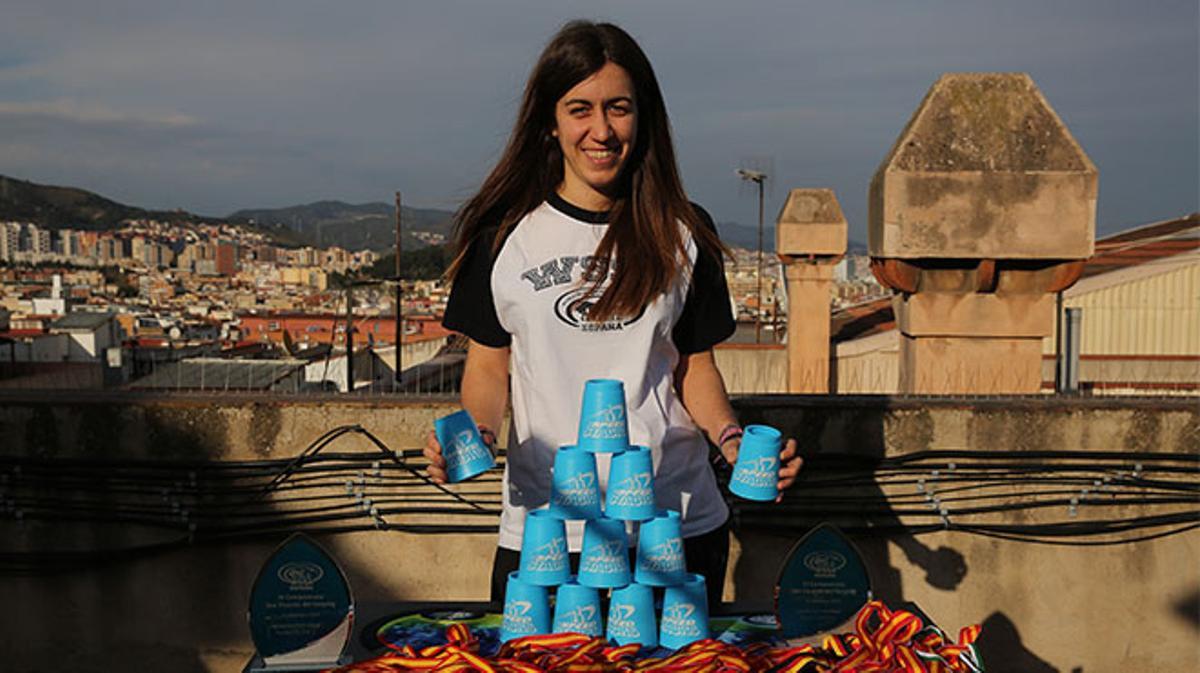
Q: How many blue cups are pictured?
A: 12